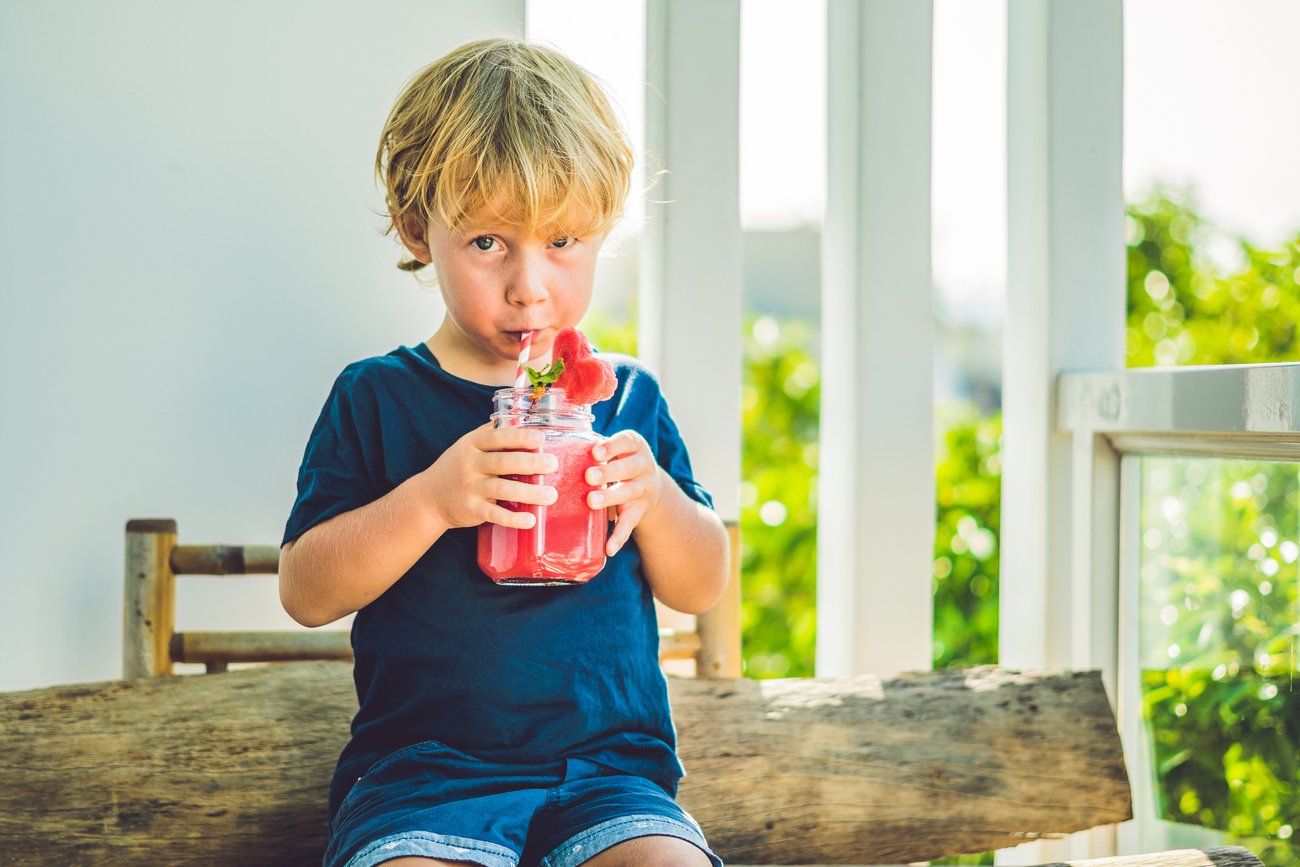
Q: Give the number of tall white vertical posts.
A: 3